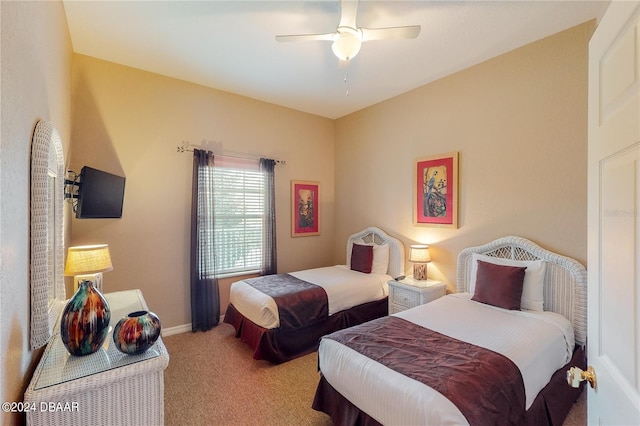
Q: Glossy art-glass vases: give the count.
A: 2